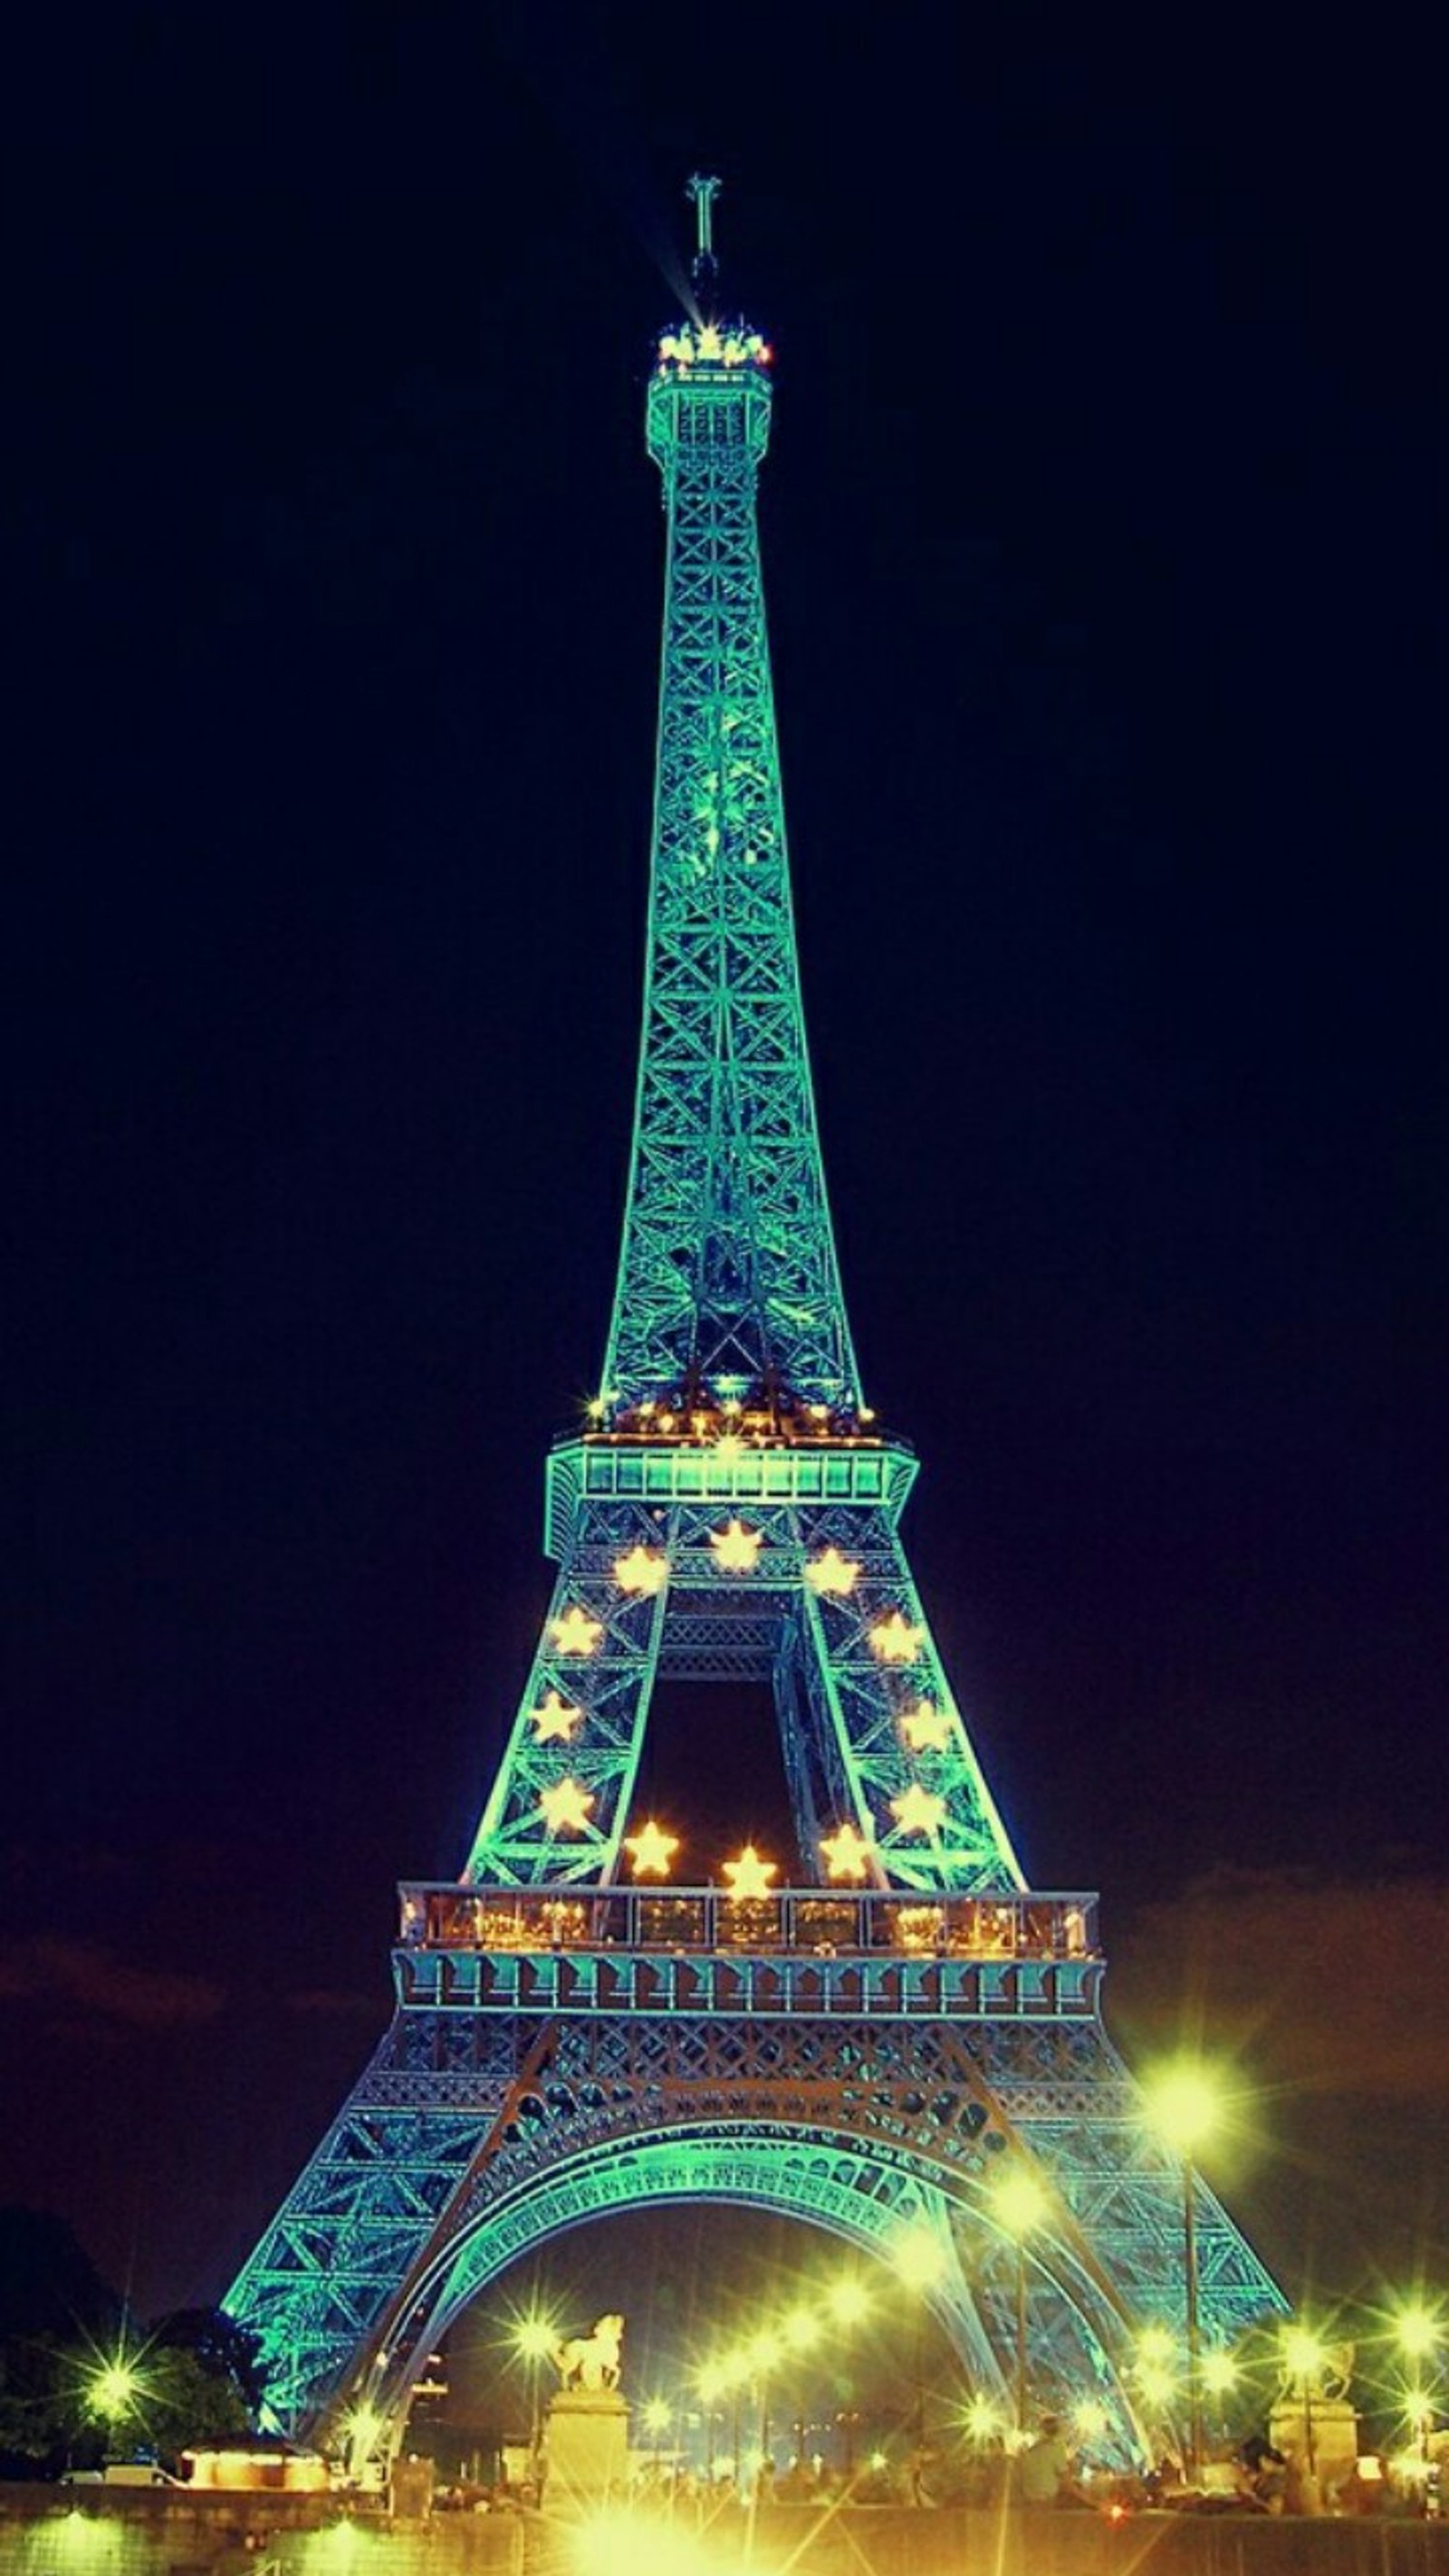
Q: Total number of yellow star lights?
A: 12